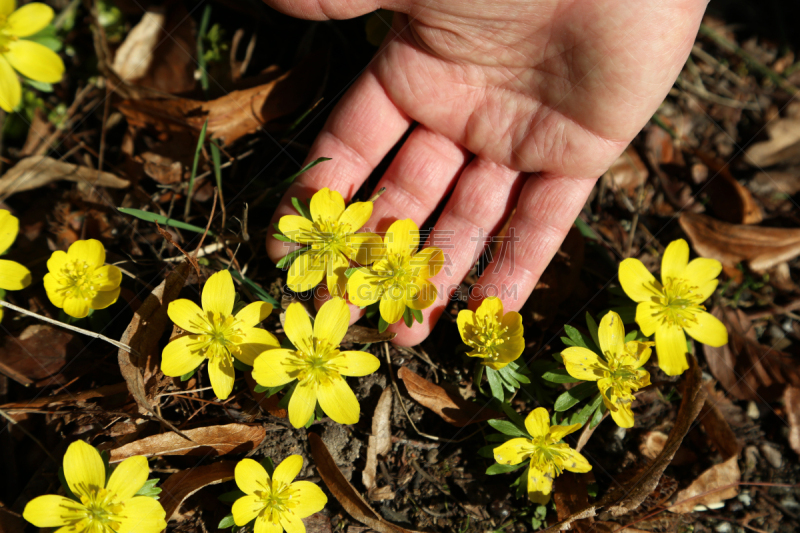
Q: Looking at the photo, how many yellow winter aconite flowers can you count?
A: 13